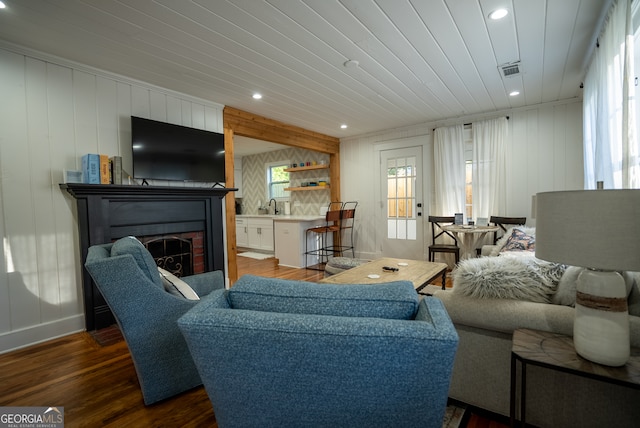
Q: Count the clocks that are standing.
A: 0